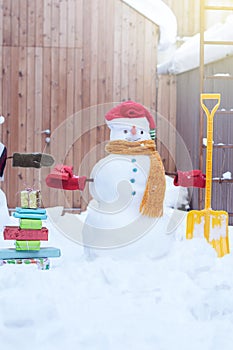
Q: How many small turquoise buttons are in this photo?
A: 4